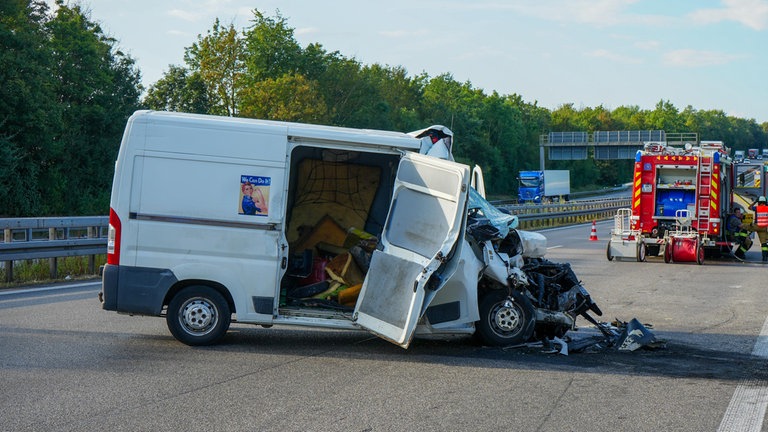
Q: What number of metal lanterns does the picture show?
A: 0